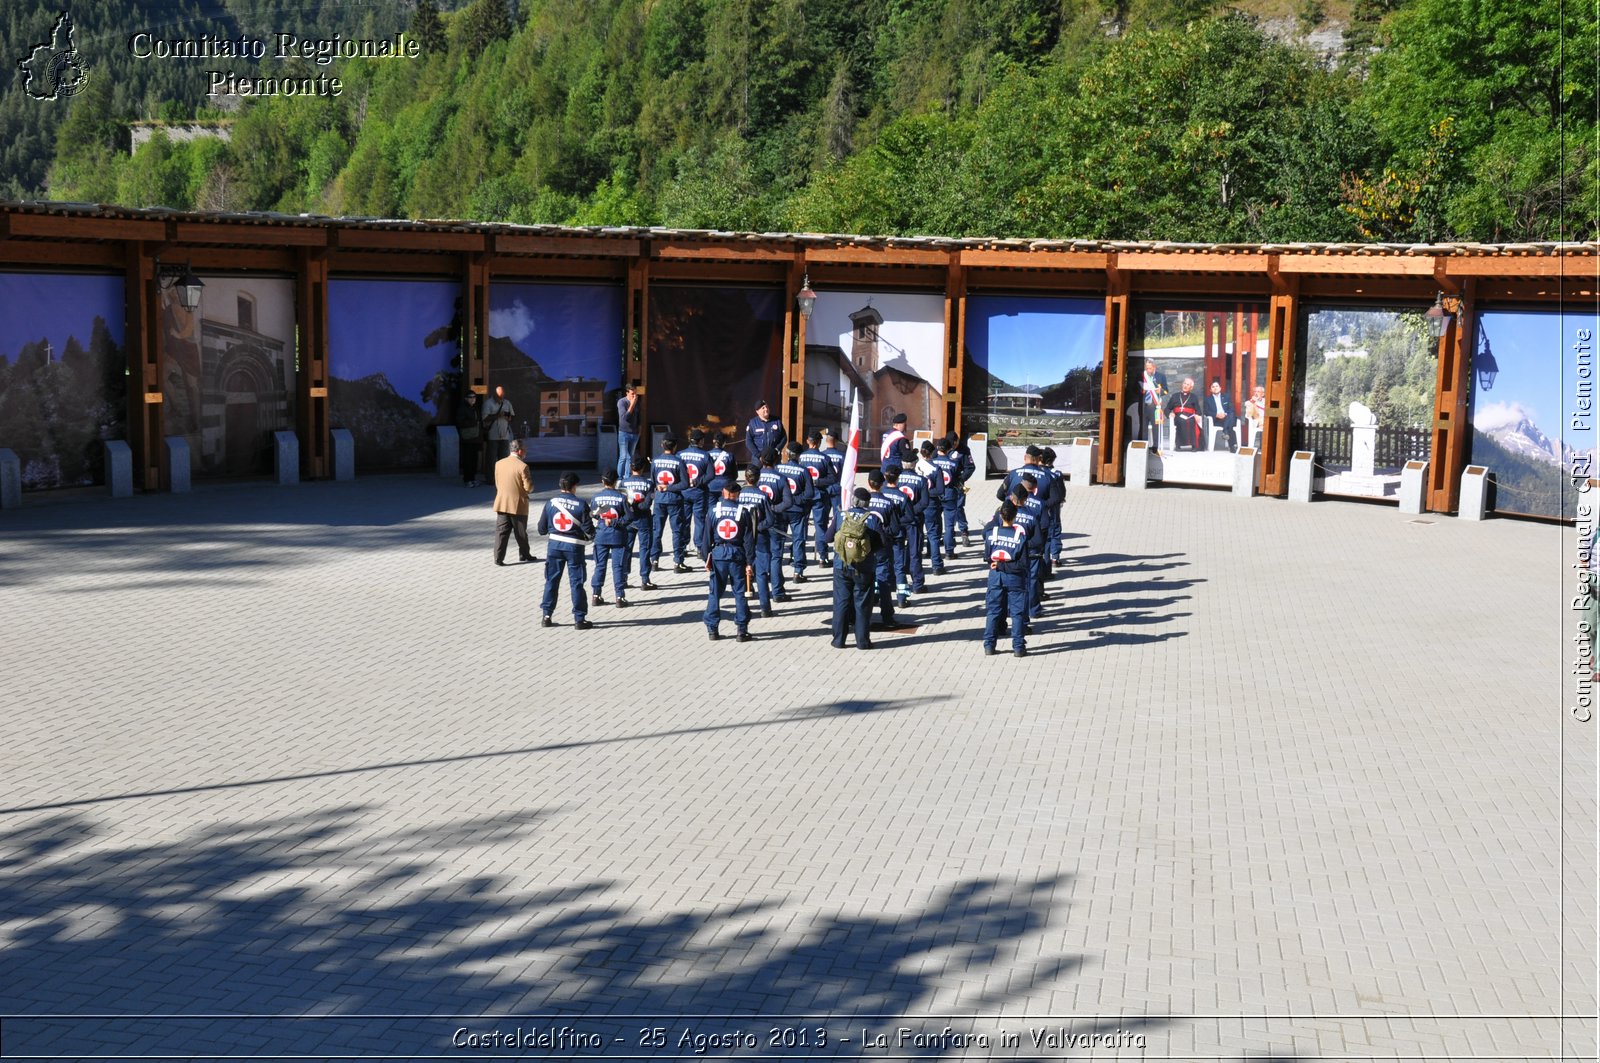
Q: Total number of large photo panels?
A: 10